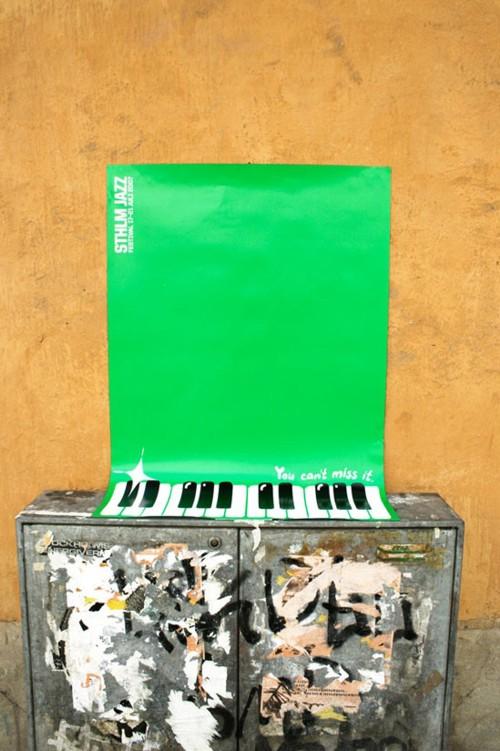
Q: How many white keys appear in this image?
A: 14